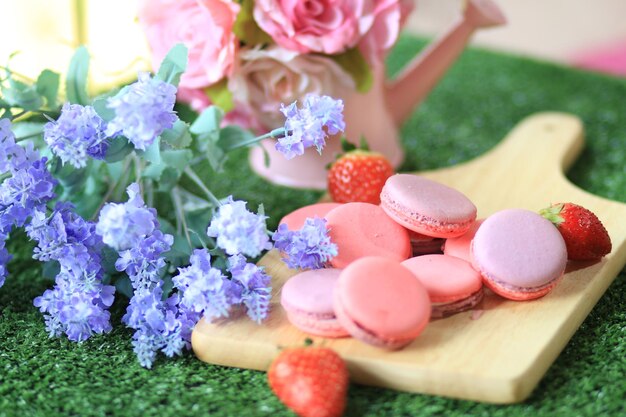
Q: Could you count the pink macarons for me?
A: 5